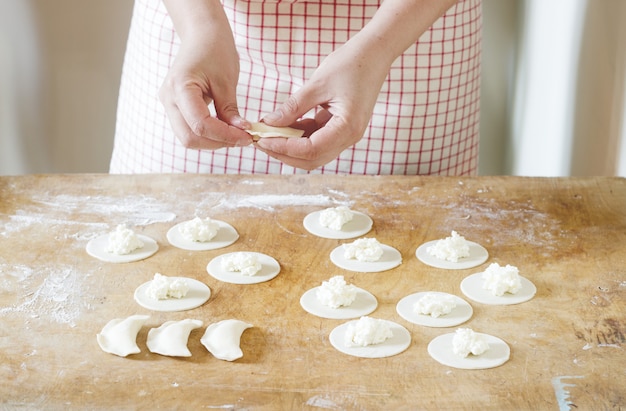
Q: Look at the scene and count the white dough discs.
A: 12